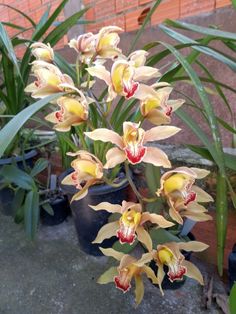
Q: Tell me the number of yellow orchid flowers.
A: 14